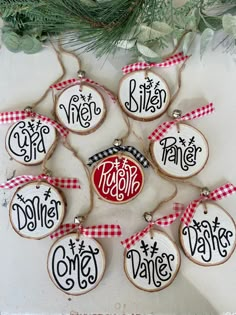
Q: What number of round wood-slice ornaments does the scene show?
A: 9